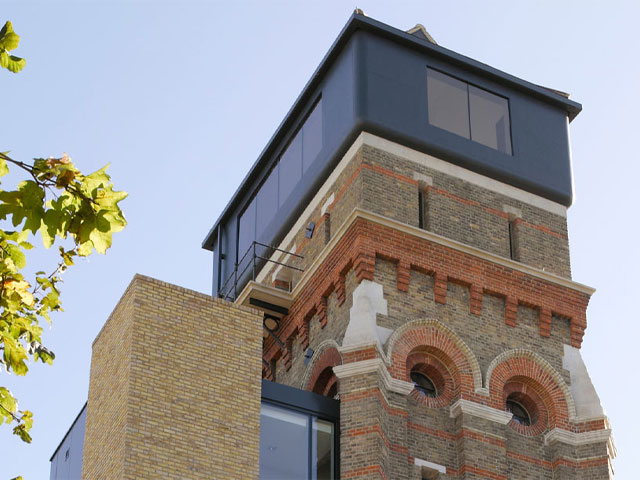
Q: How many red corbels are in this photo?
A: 12